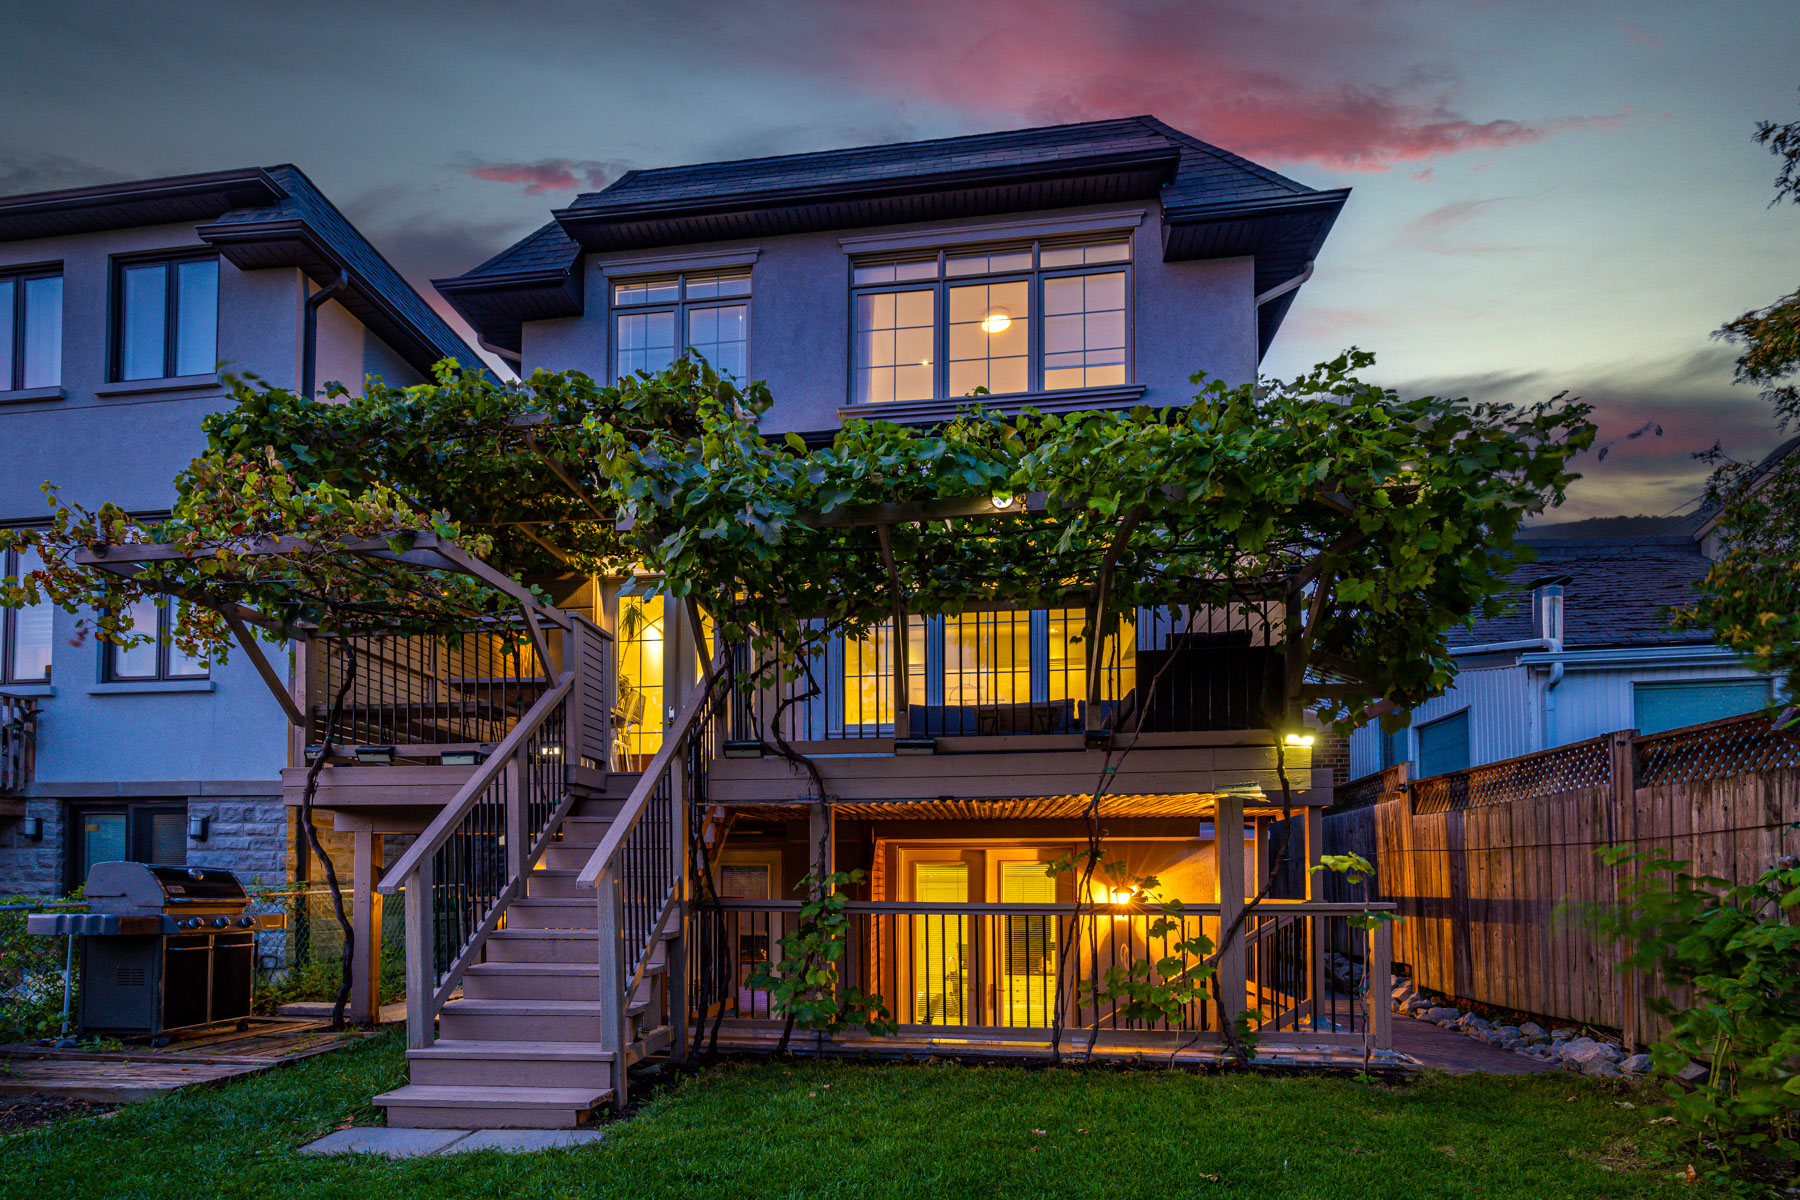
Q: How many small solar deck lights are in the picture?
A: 8